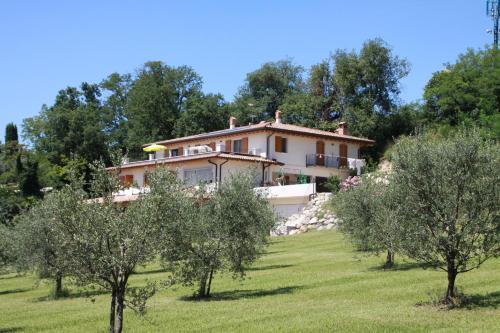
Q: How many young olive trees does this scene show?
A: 5